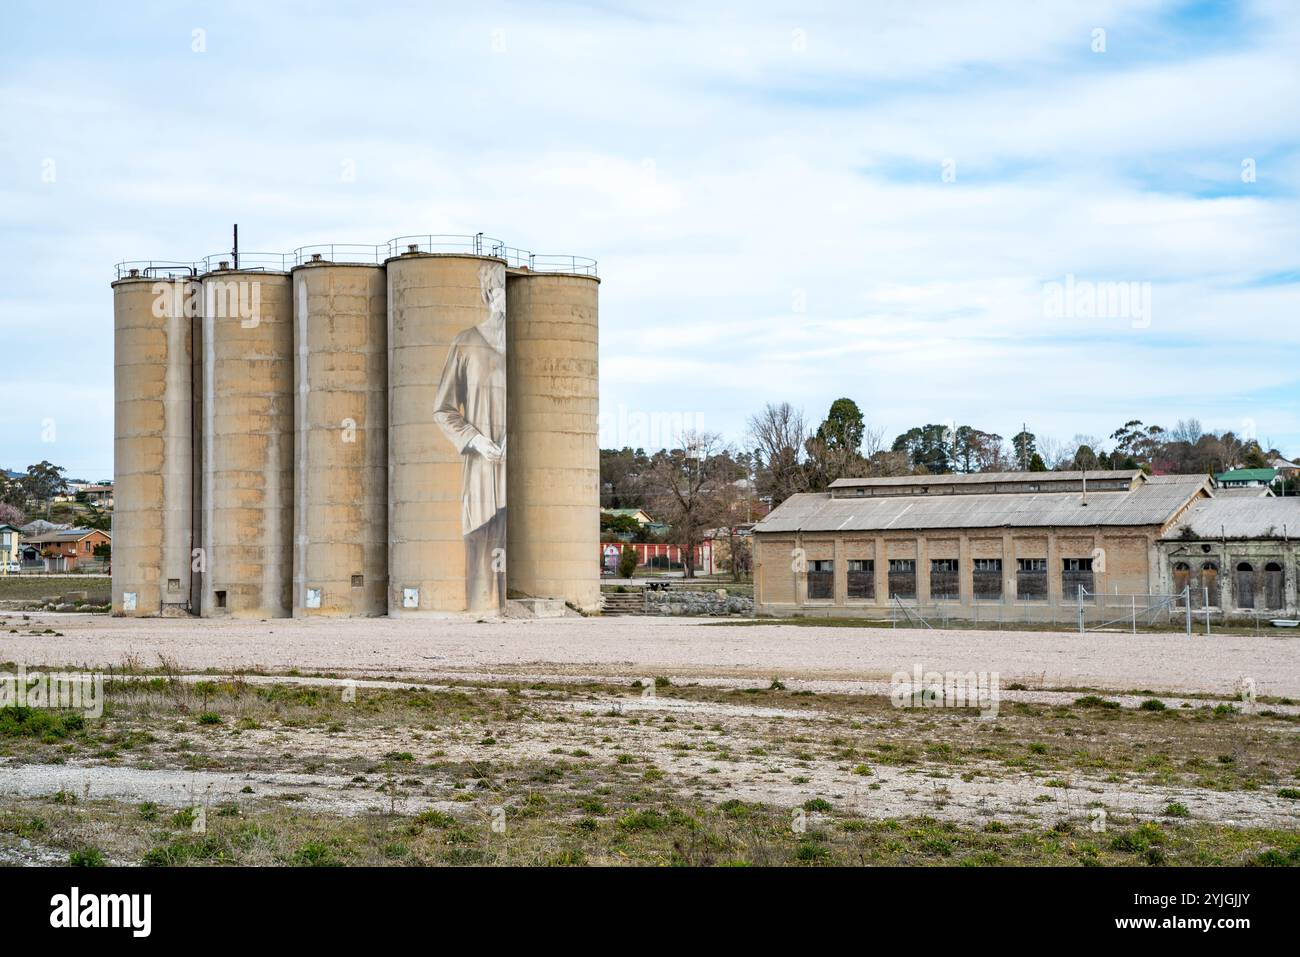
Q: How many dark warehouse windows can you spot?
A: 7